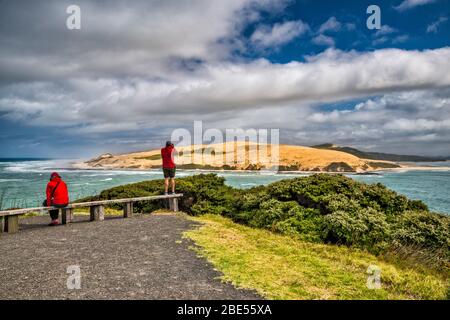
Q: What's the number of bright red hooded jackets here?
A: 2